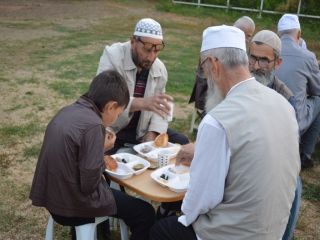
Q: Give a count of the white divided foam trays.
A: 3